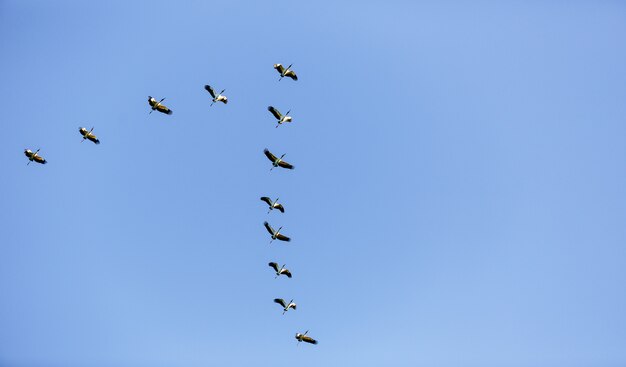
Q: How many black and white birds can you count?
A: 12